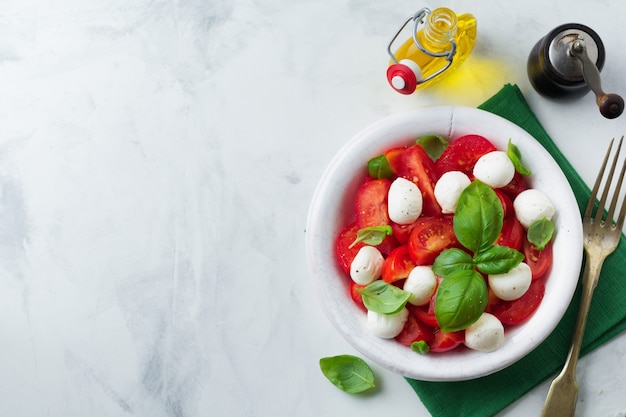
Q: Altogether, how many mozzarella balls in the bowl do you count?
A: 9